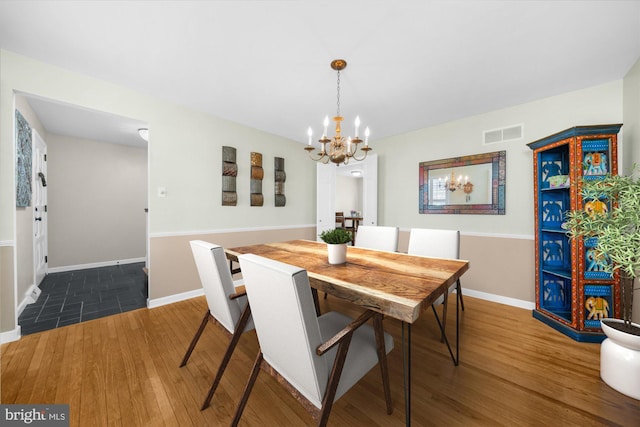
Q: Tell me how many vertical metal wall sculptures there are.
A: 3